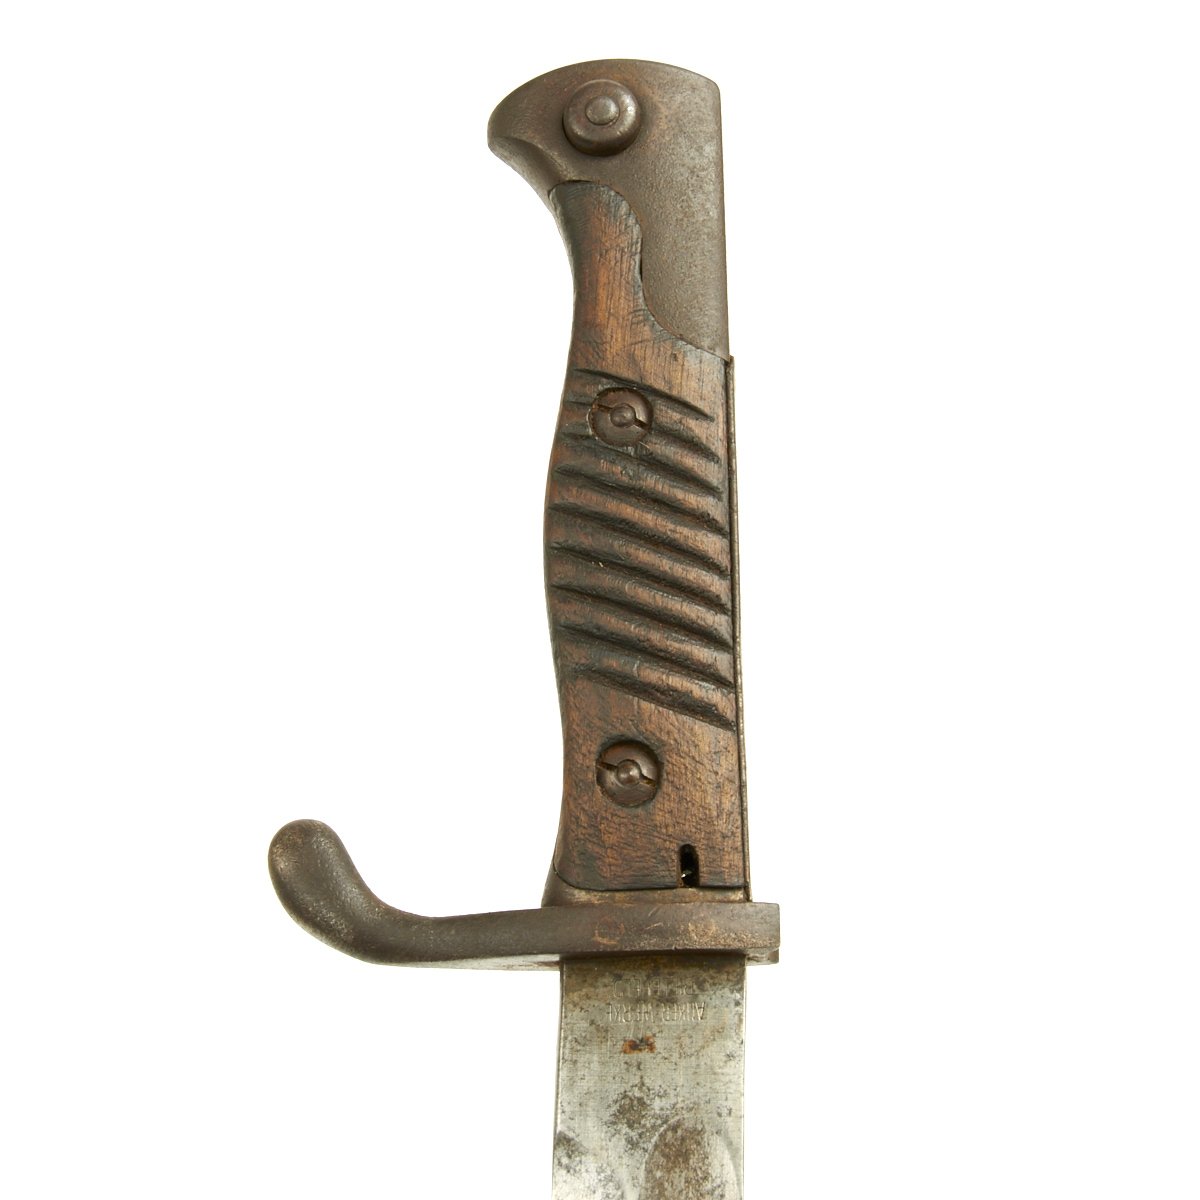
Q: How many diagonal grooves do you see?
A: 9